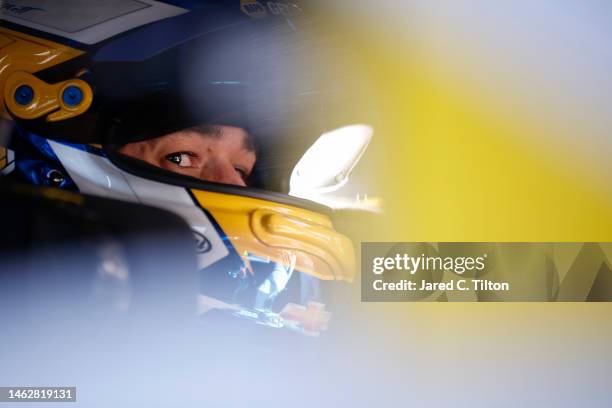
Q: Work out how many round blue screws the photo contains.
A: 2